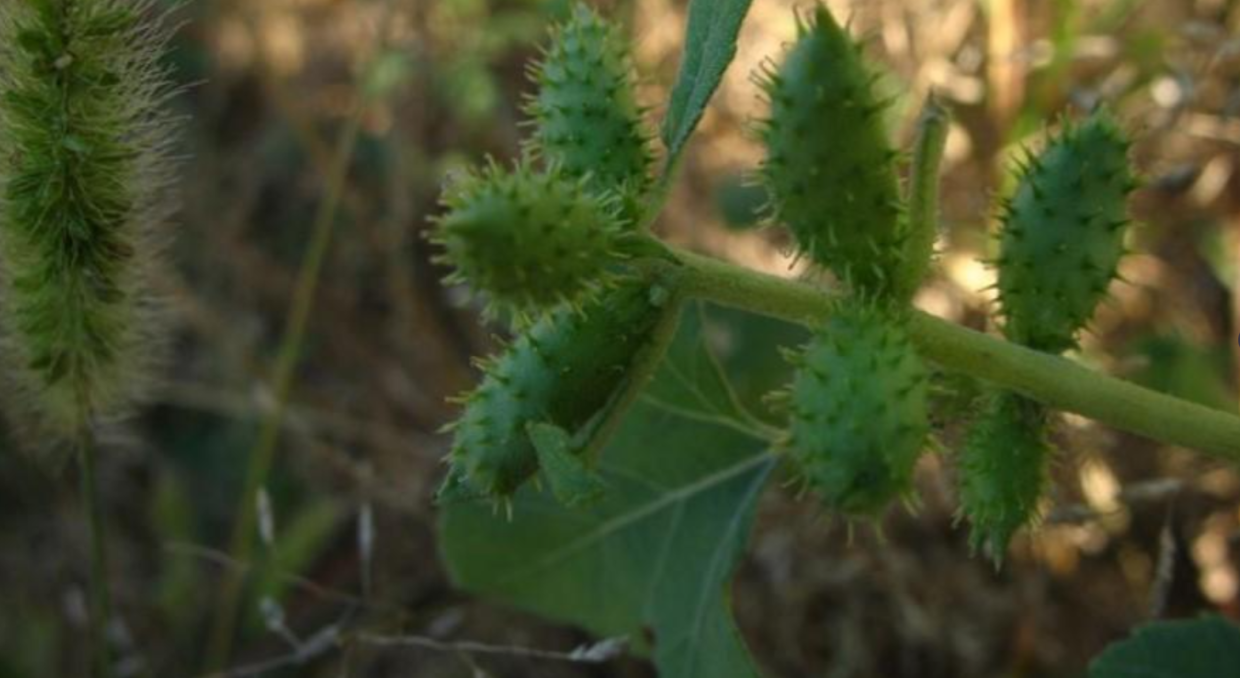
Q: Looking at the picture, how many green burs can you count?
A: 7